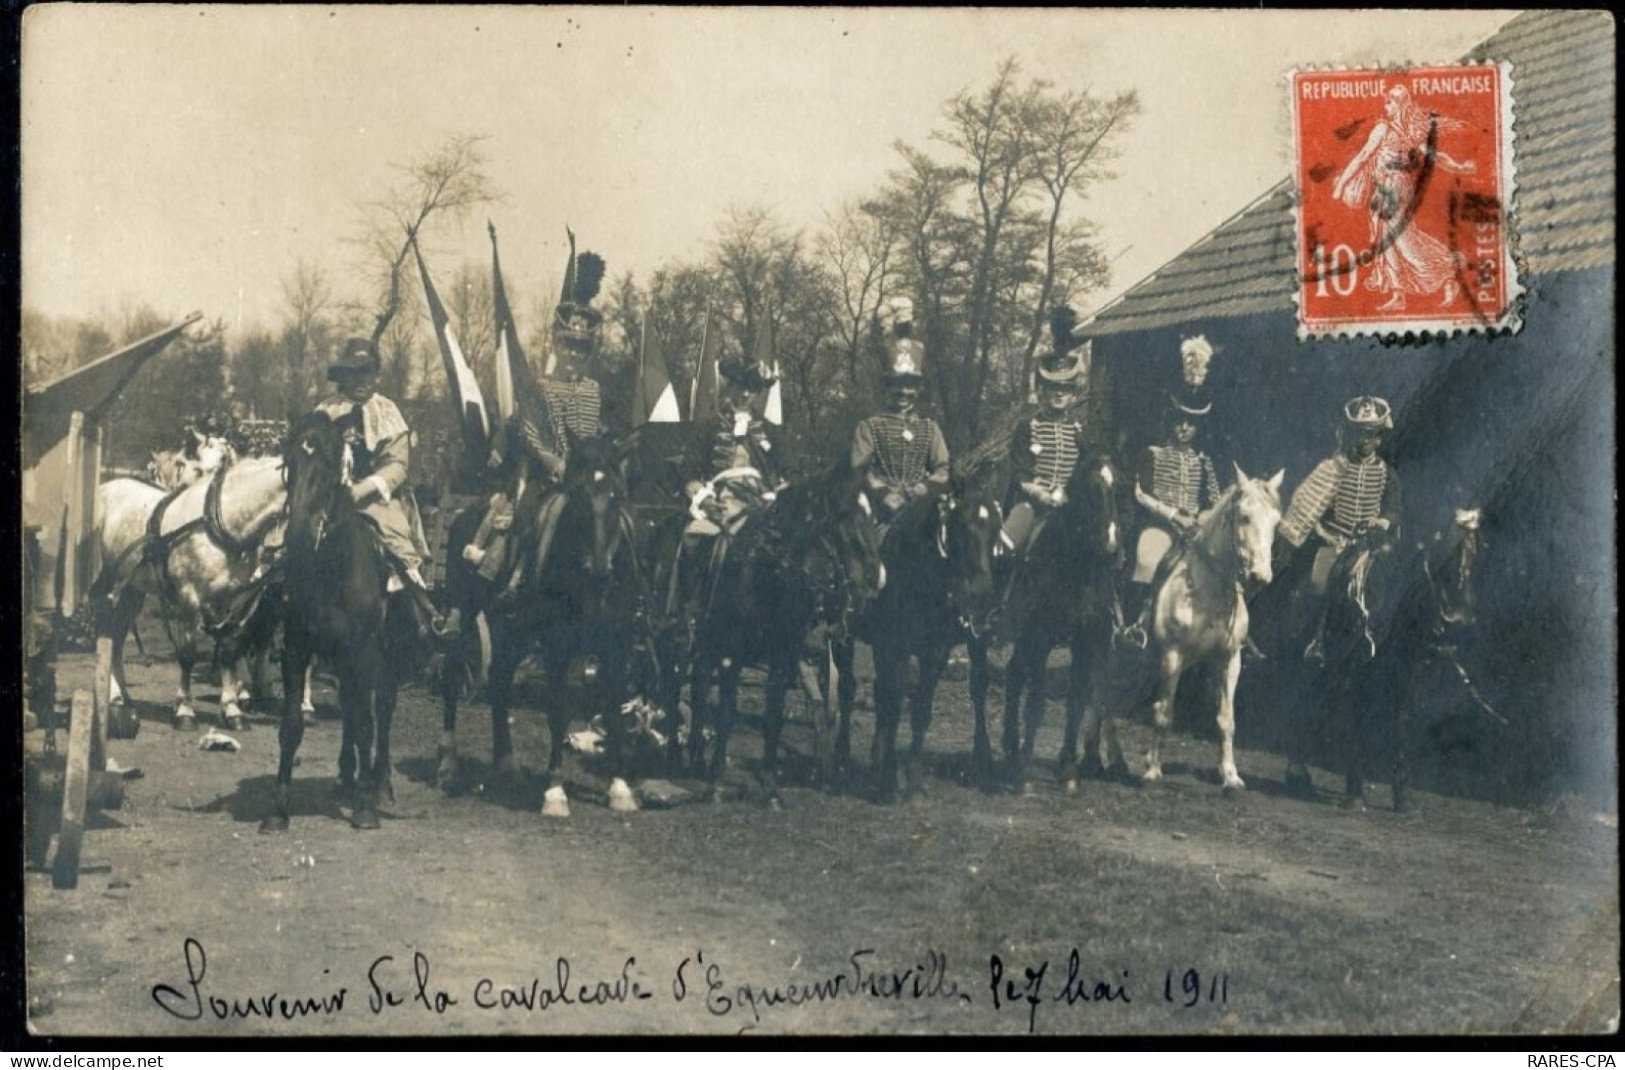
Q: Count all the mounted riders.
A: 7